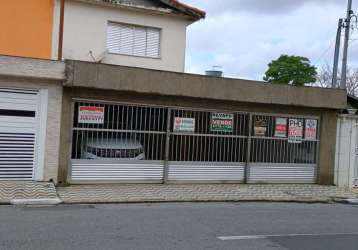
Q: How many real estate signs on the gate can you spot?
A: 7